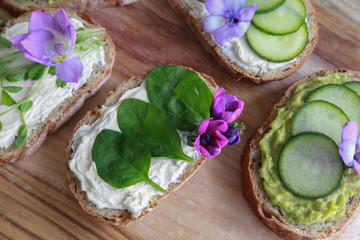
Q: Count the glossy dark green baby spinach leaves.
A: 3